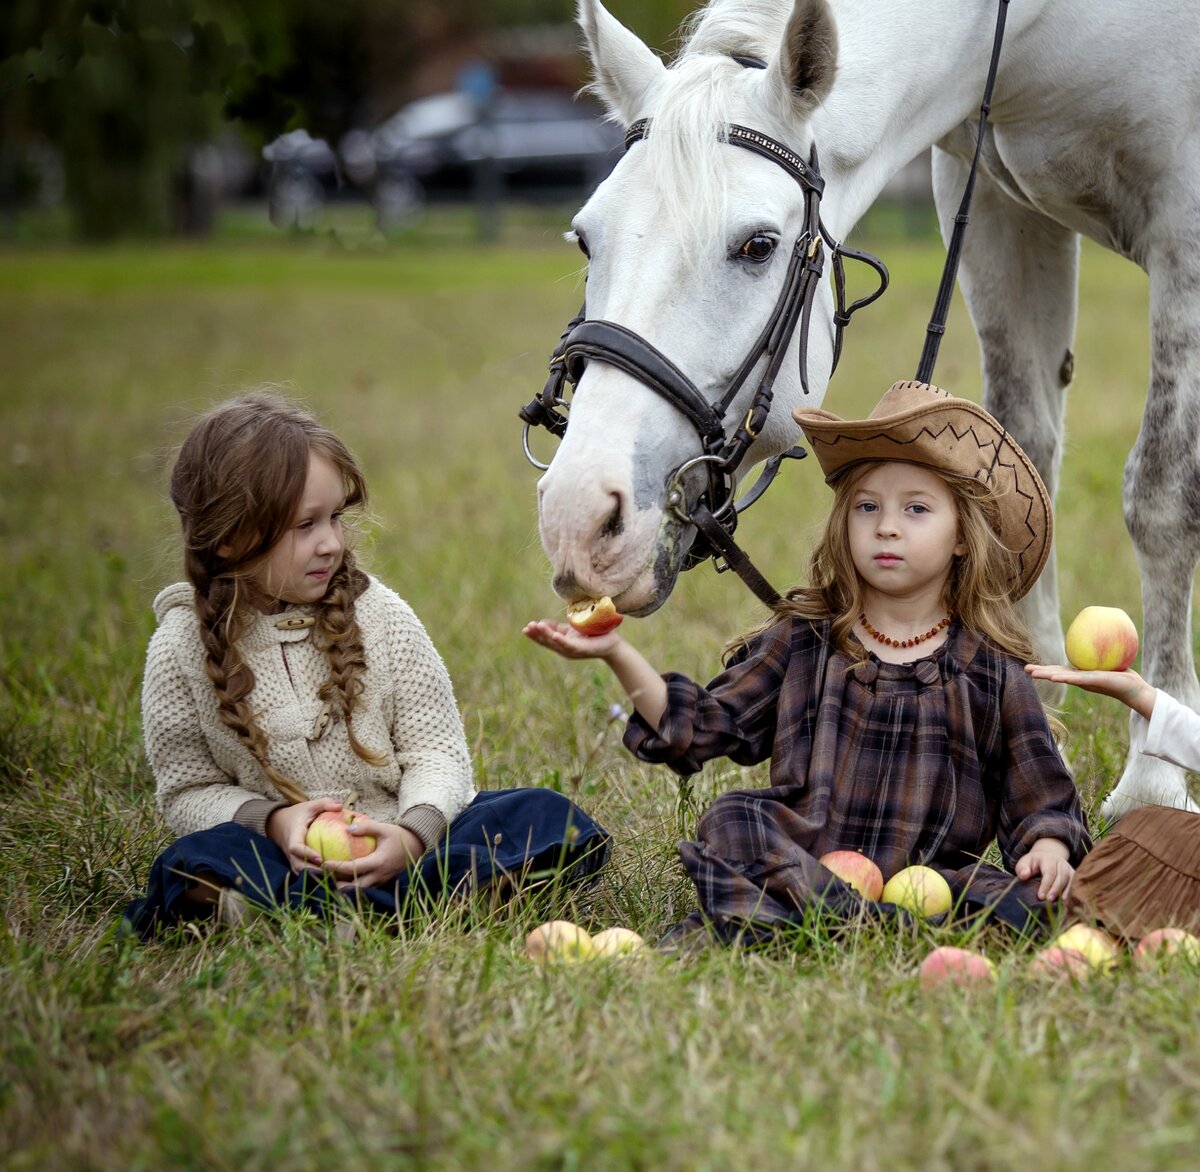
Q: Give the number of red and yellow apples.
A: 11